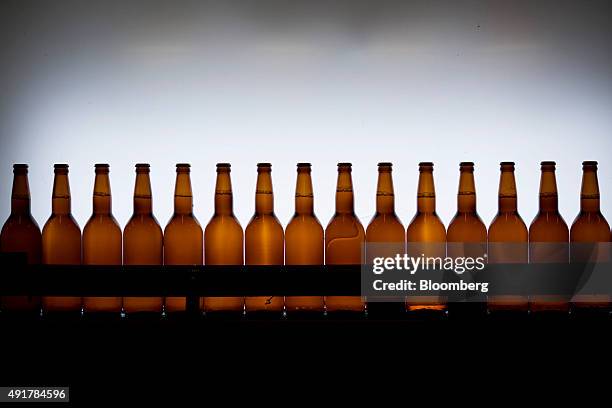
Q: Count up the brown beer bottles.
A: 15